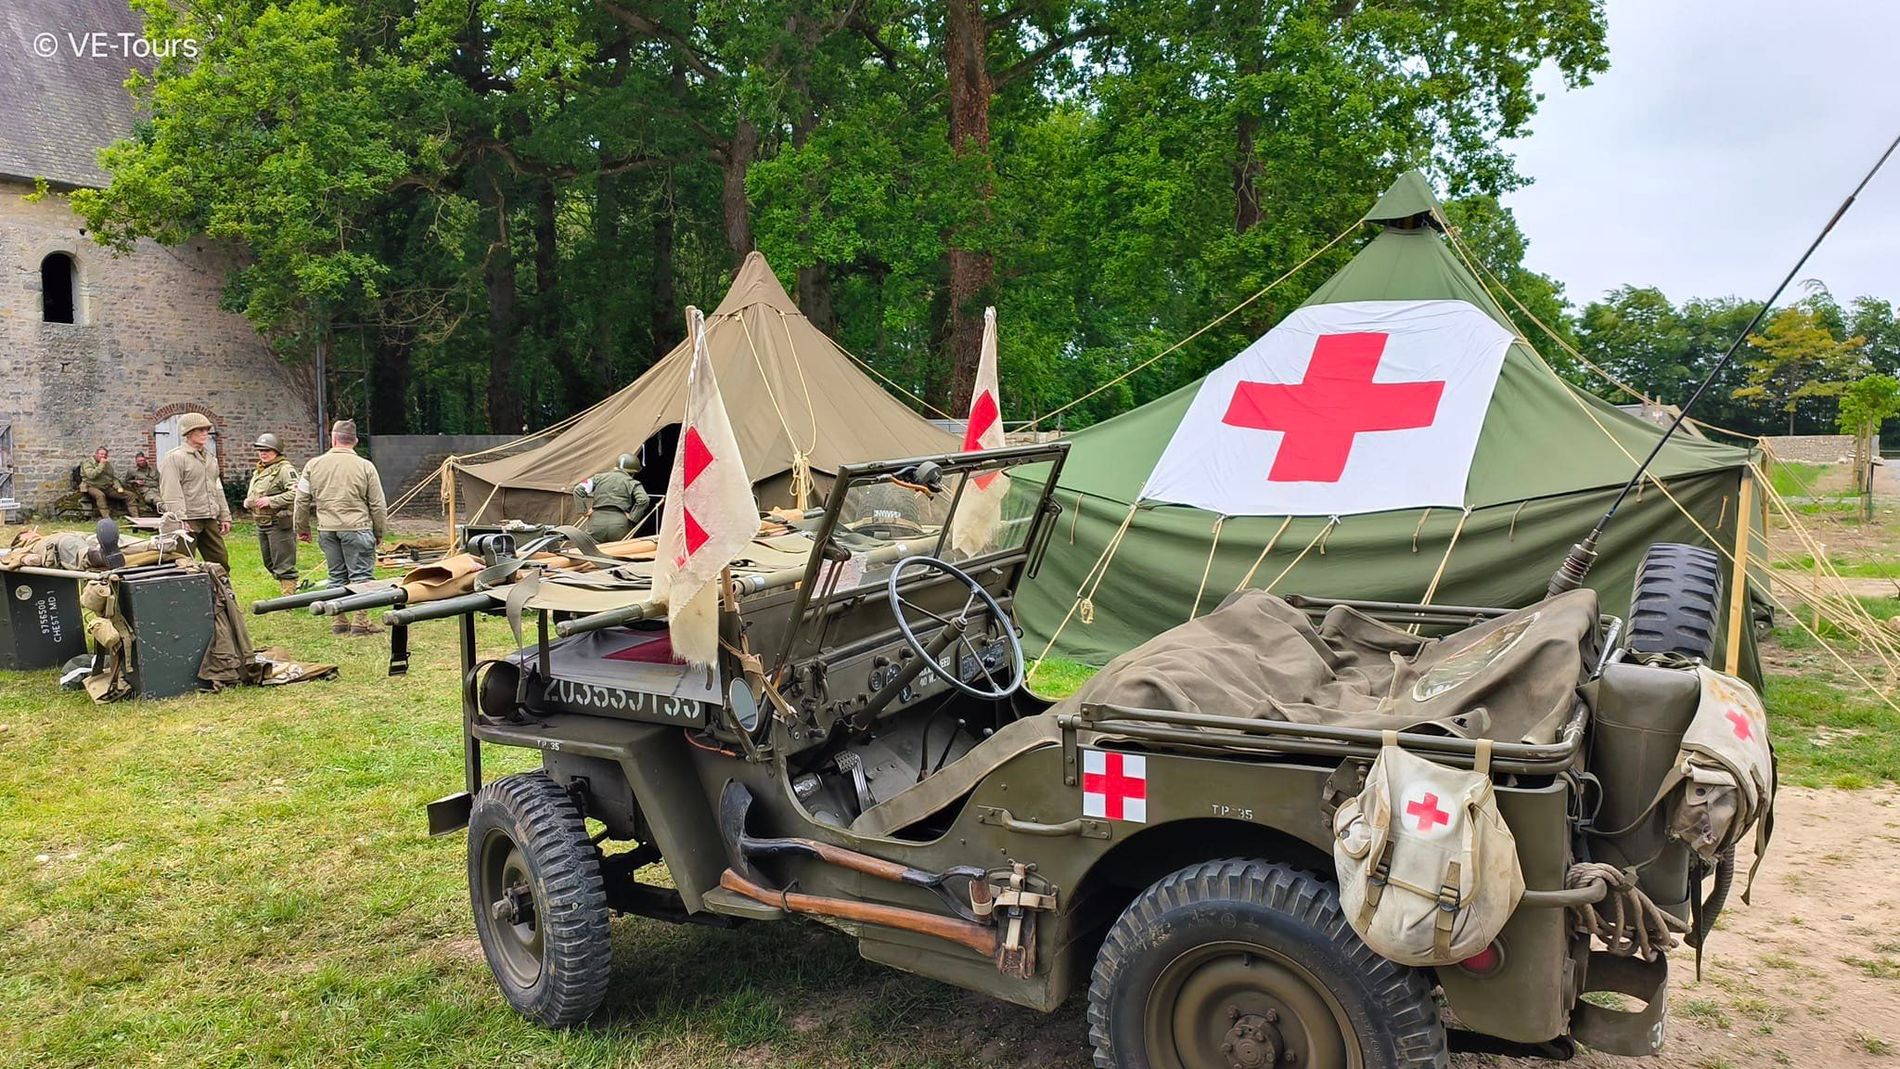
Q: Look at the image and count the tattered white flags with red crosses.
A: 2